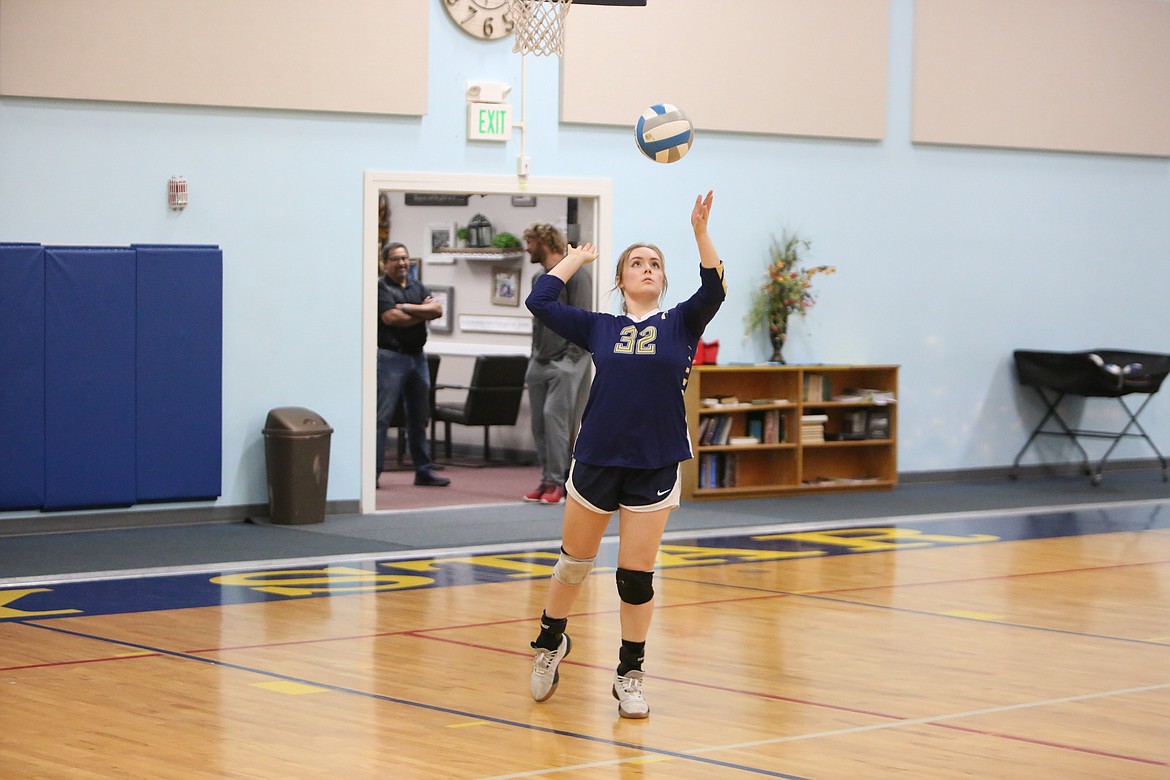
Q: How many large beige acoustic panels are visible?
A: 3